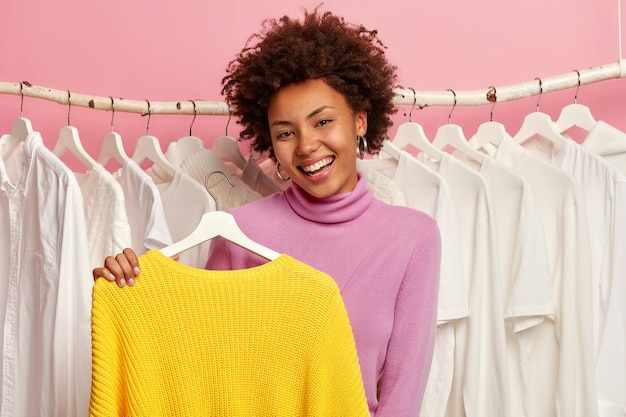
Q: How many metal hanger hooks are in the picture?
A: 12